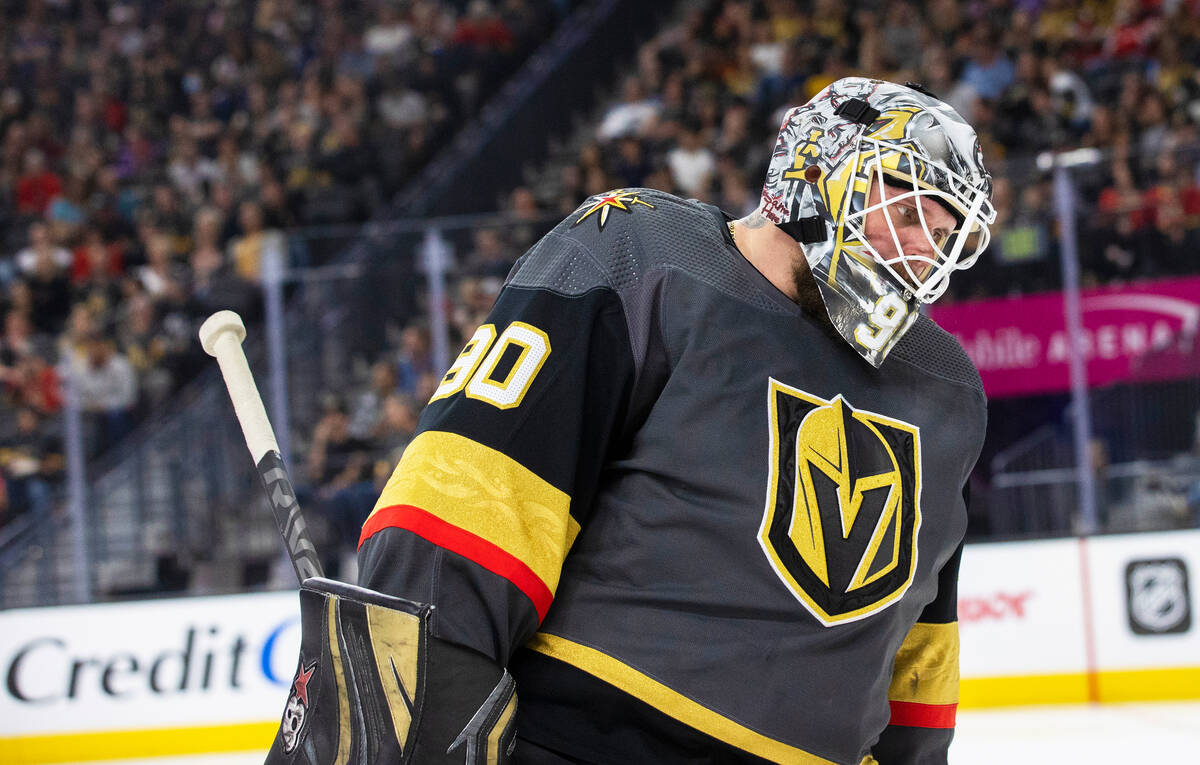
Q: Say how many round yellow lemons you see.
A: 0